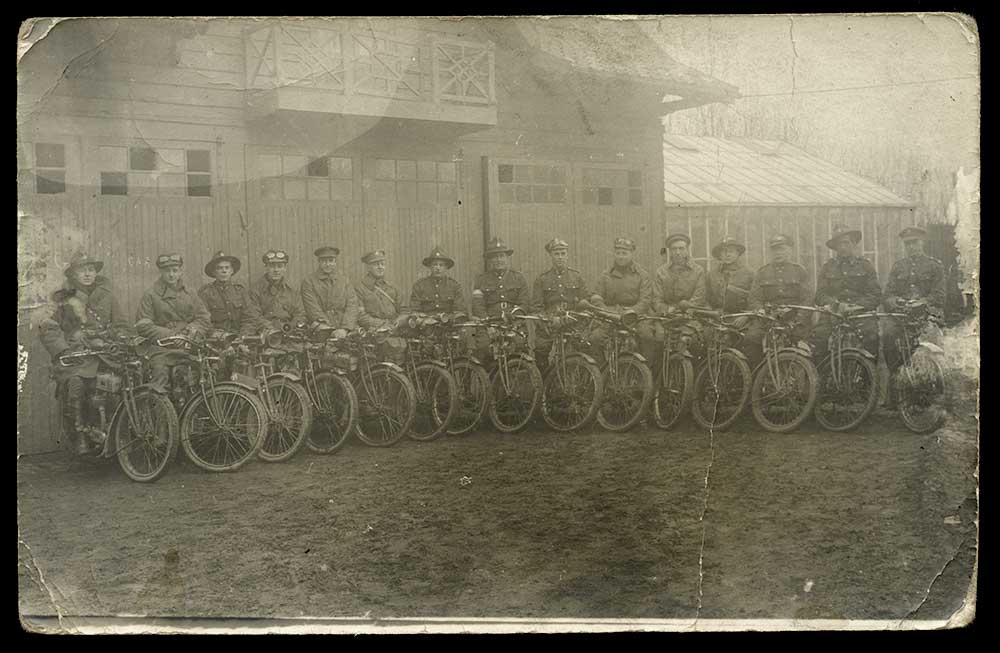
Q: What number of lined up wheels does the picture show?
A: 15